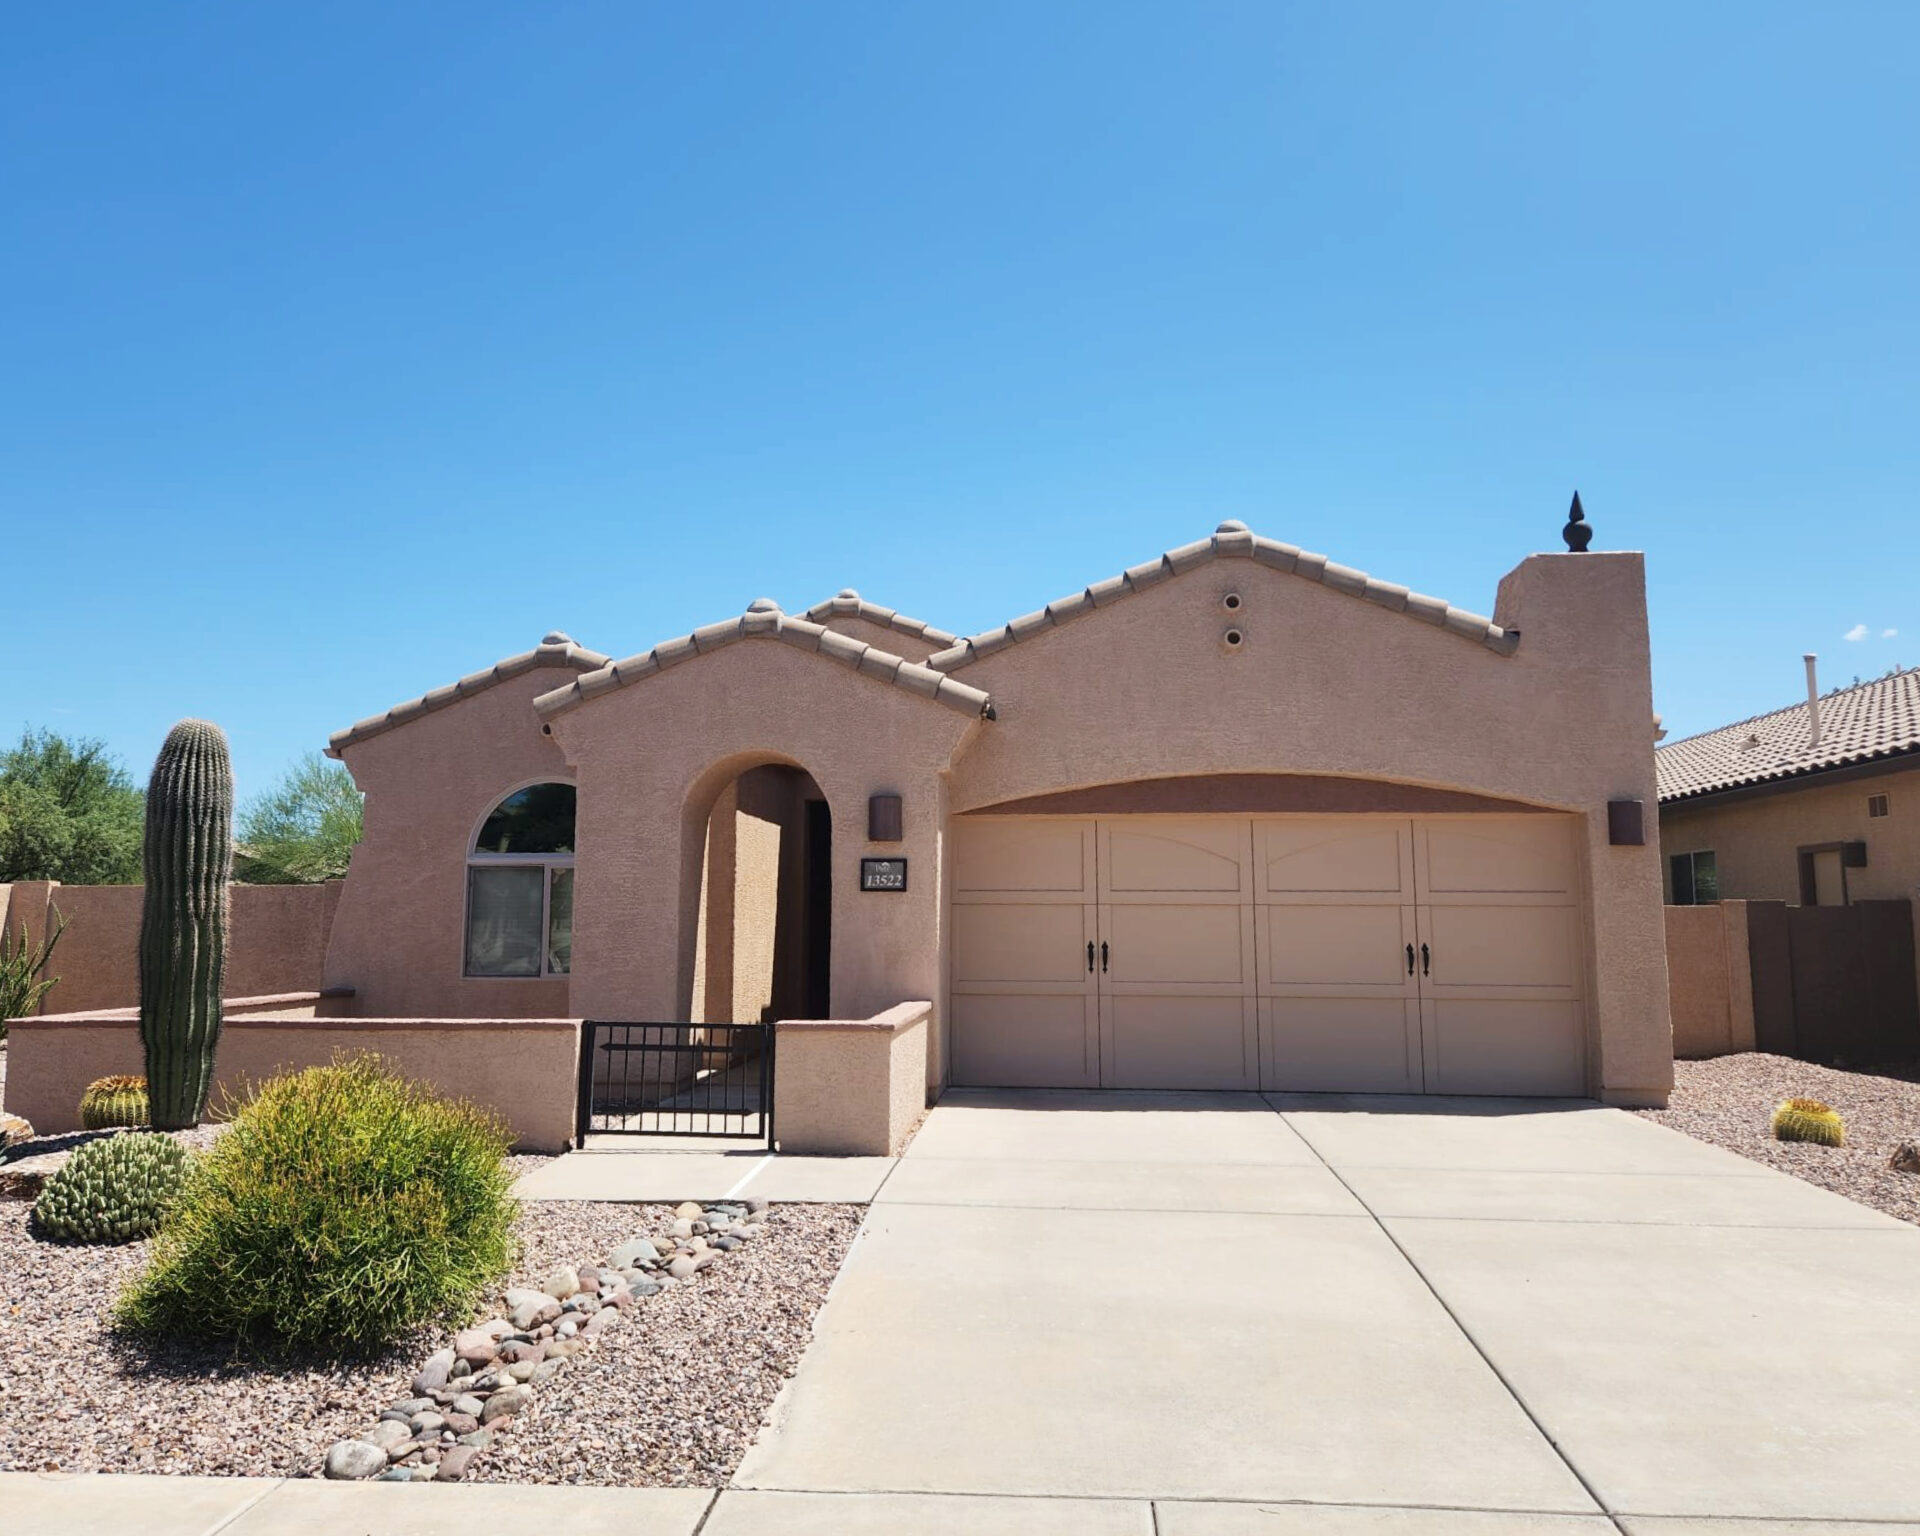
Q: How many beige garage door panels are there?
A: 12